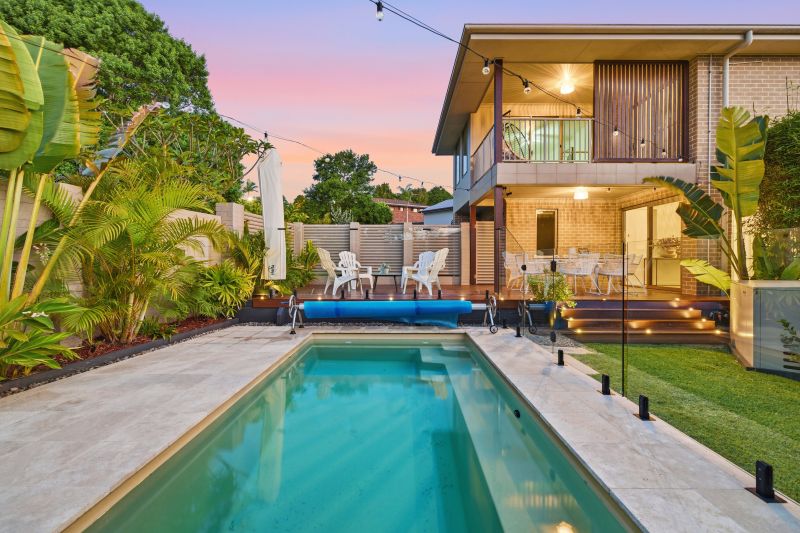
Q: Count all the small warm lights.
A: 15